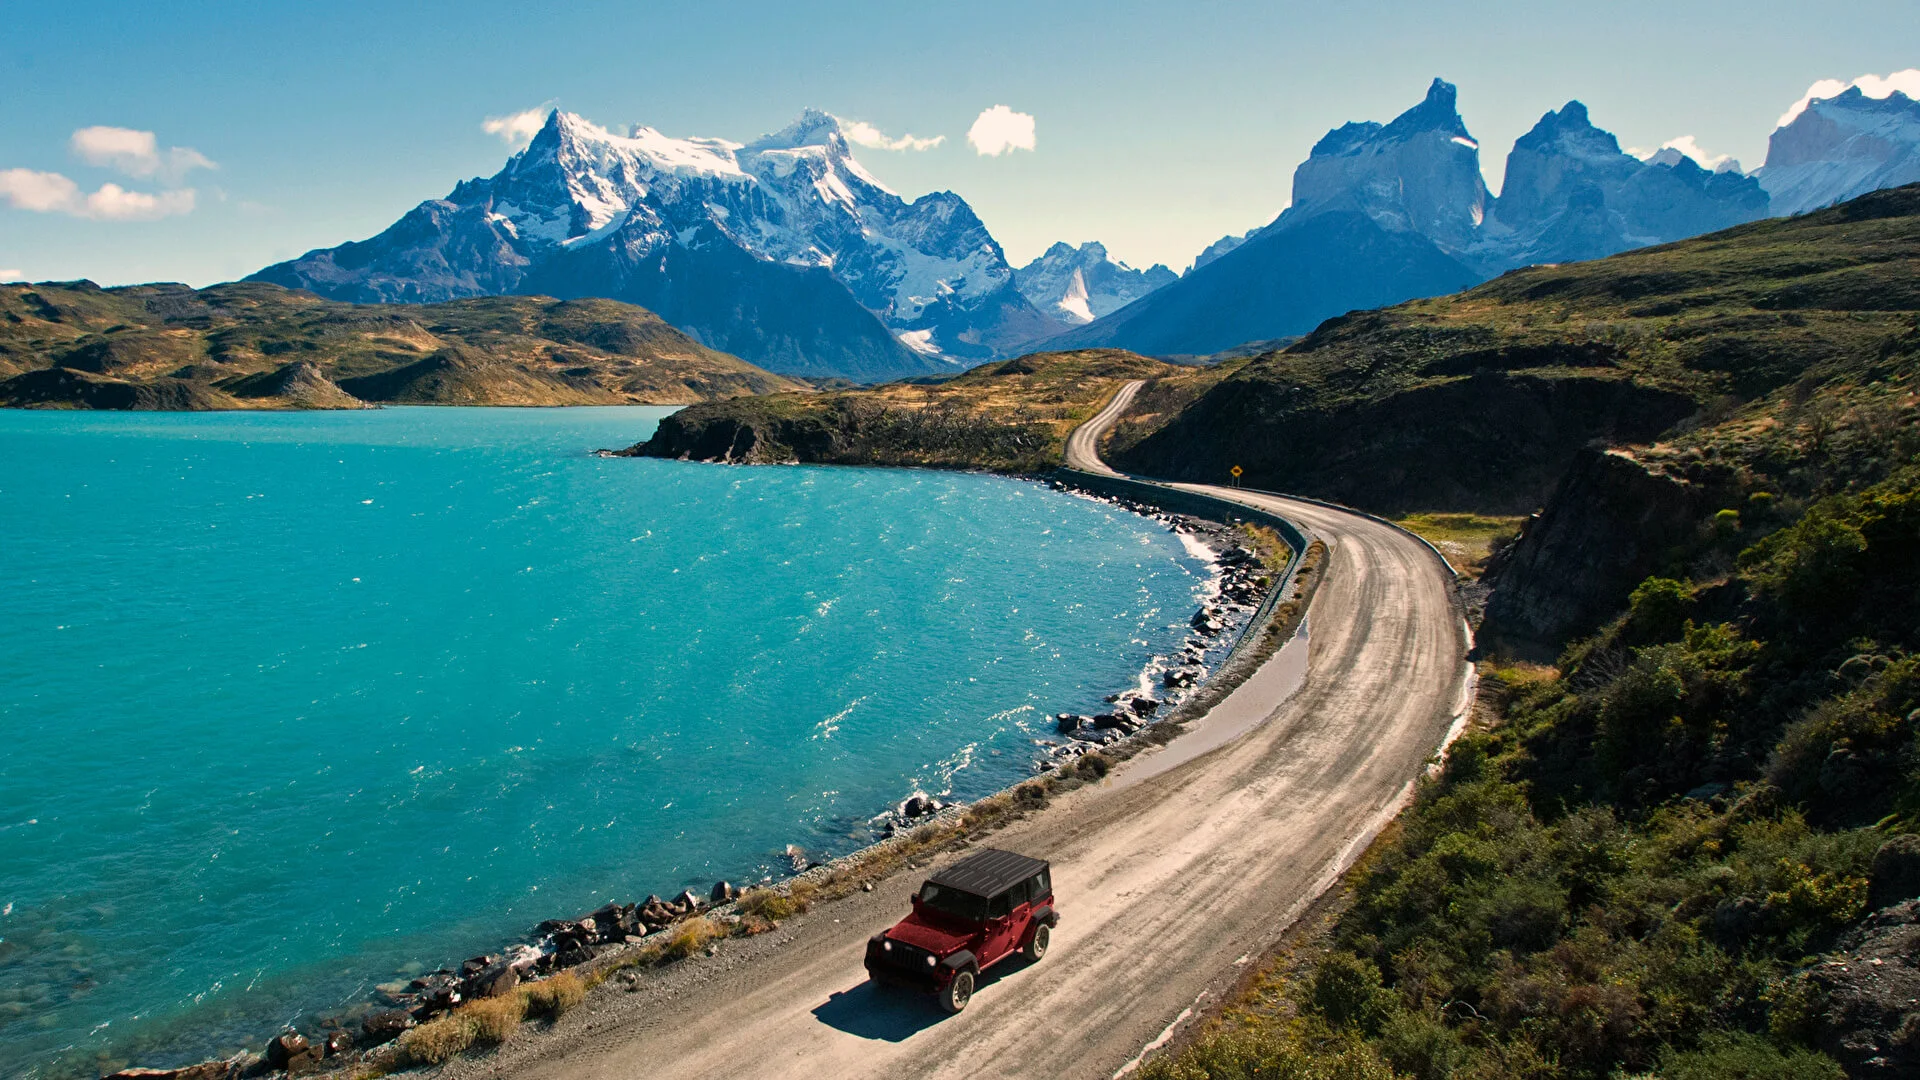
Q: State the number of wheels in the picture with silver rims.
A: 2